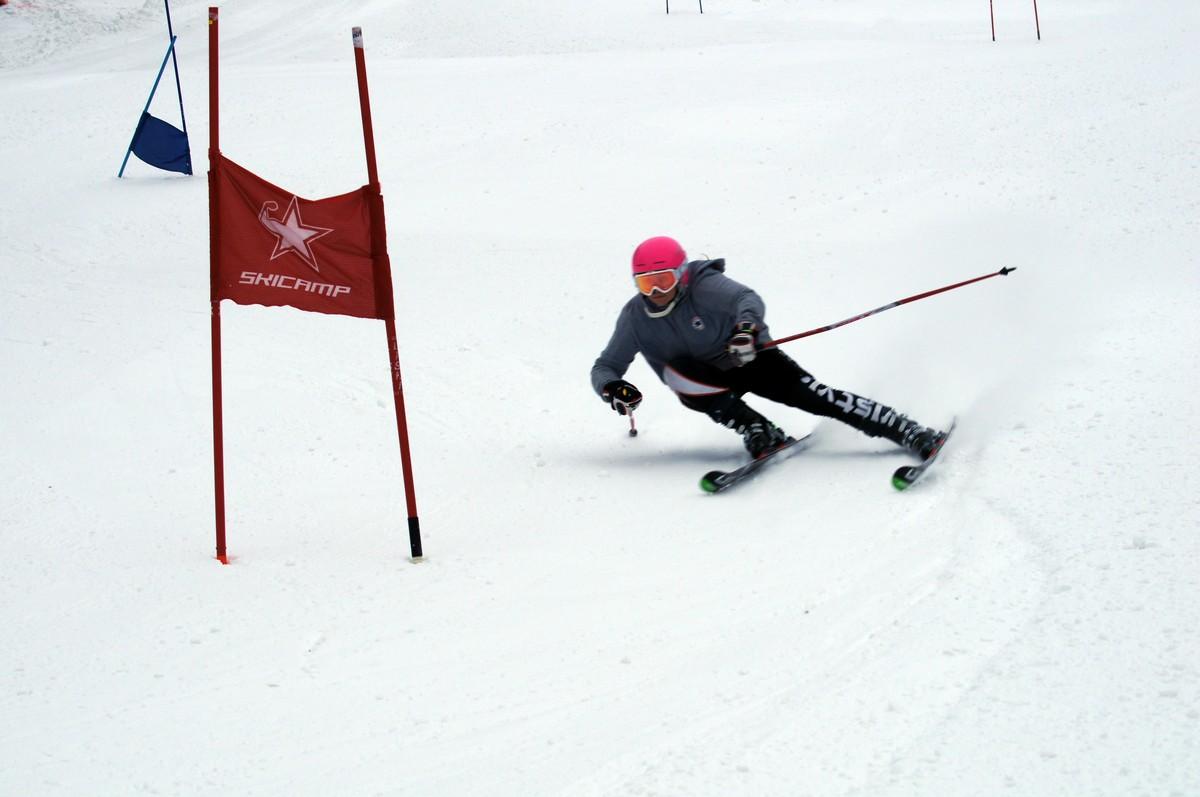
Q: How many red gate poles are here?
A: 4